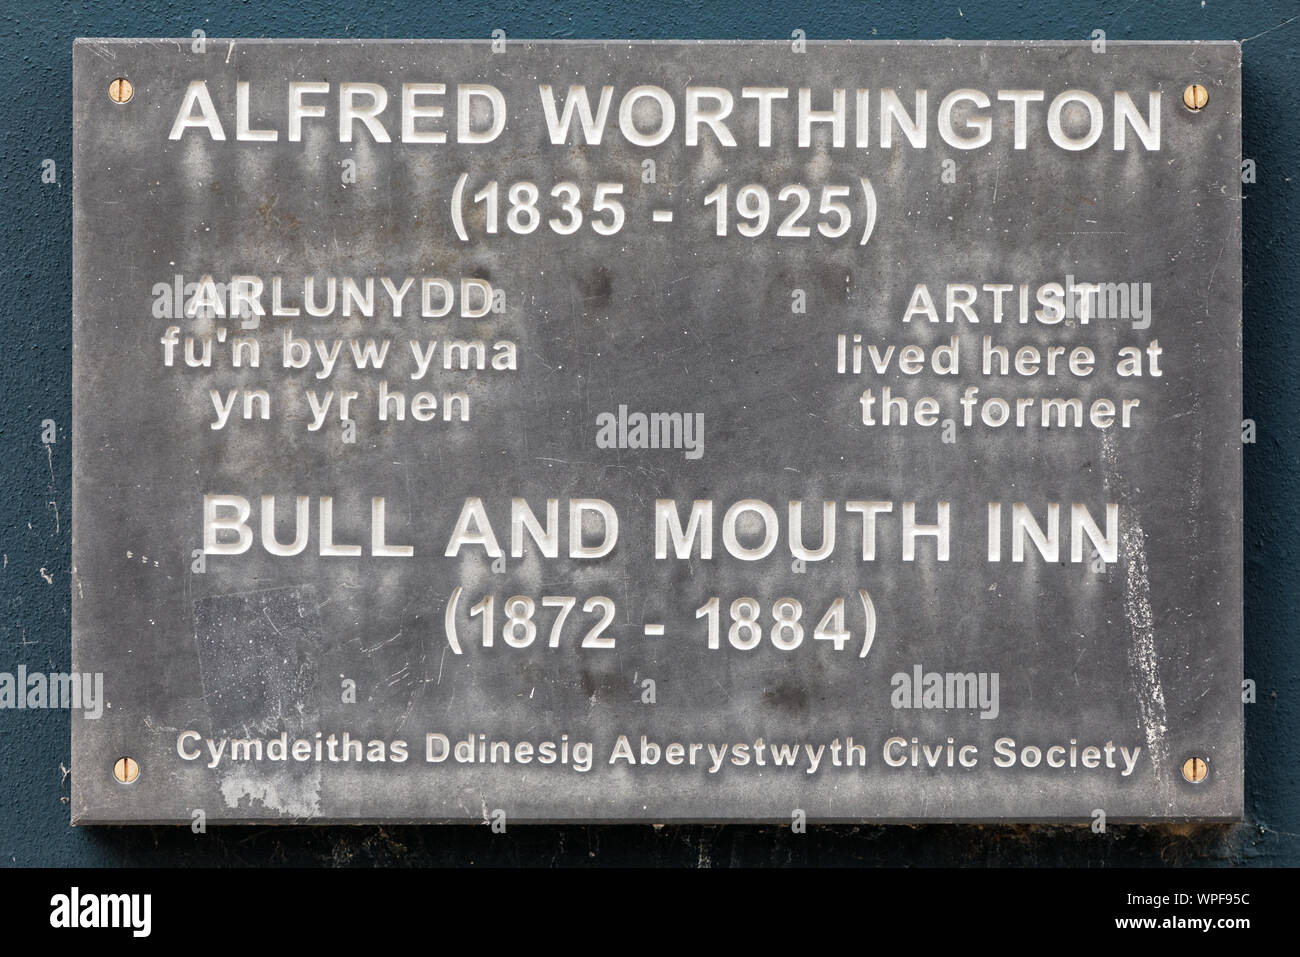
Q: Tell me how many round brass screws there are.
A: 4